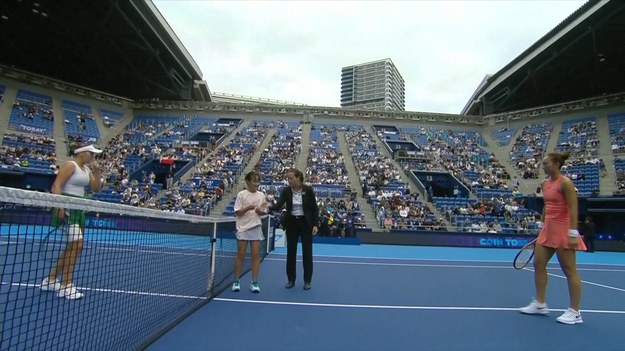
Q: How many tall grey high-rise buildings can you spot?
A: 1